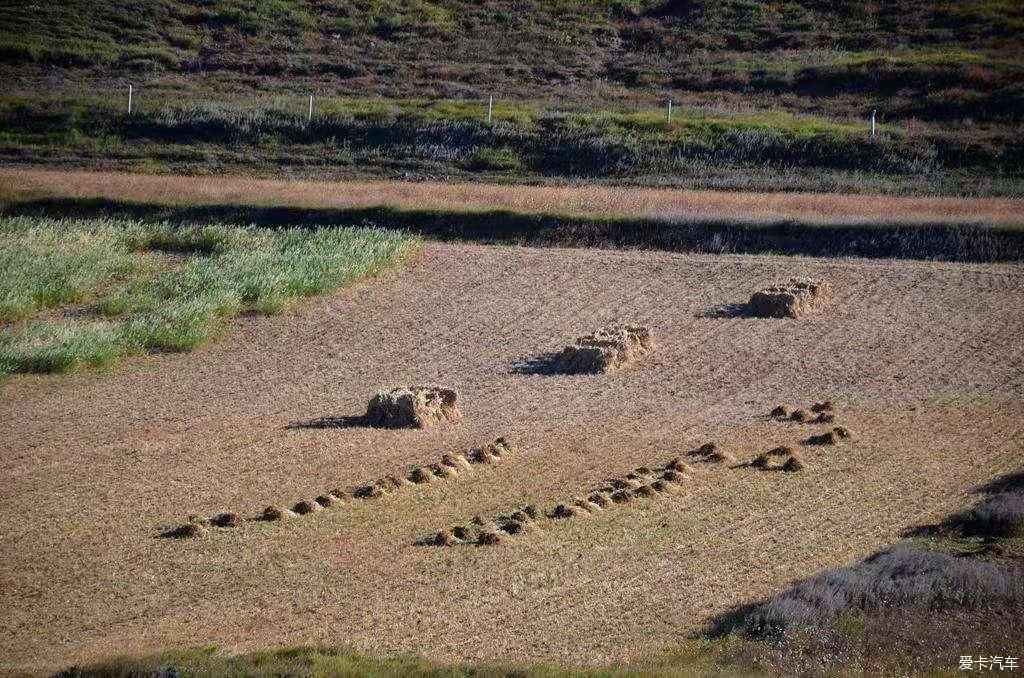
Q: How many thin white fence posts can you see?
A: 5